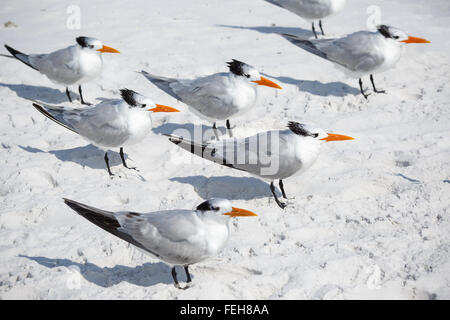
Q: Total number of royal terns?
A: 7